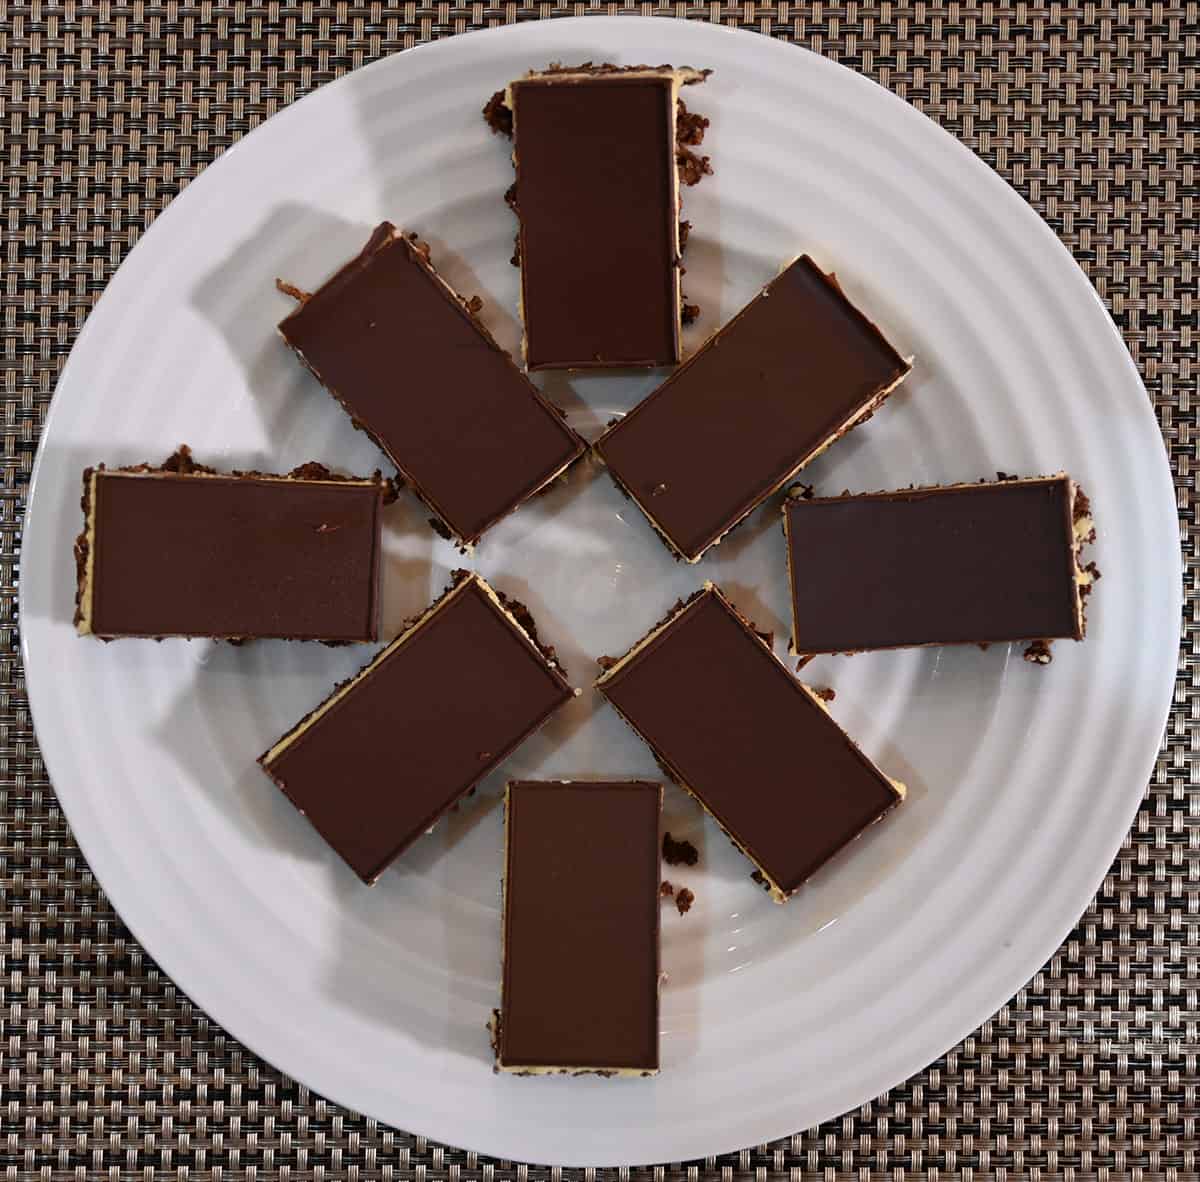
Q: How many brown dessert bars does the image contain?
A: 8